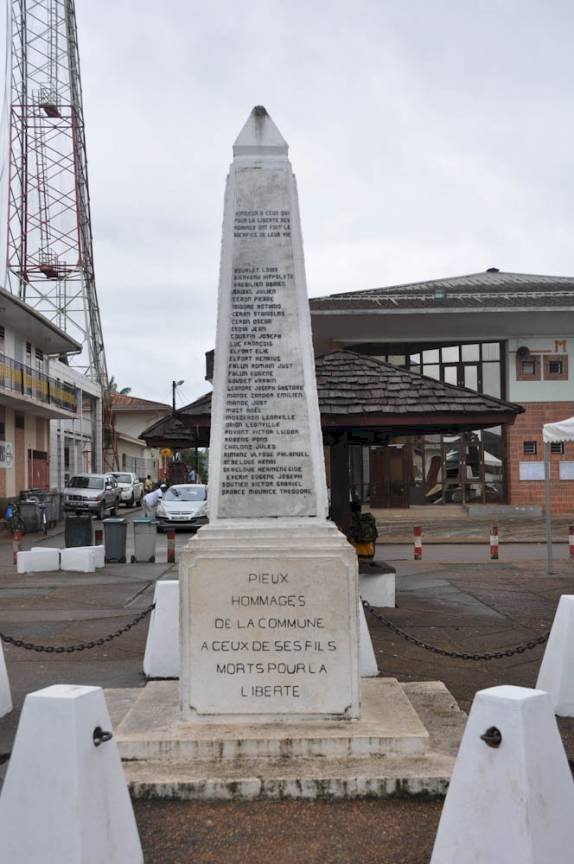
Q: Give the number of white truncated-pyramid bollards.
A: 6